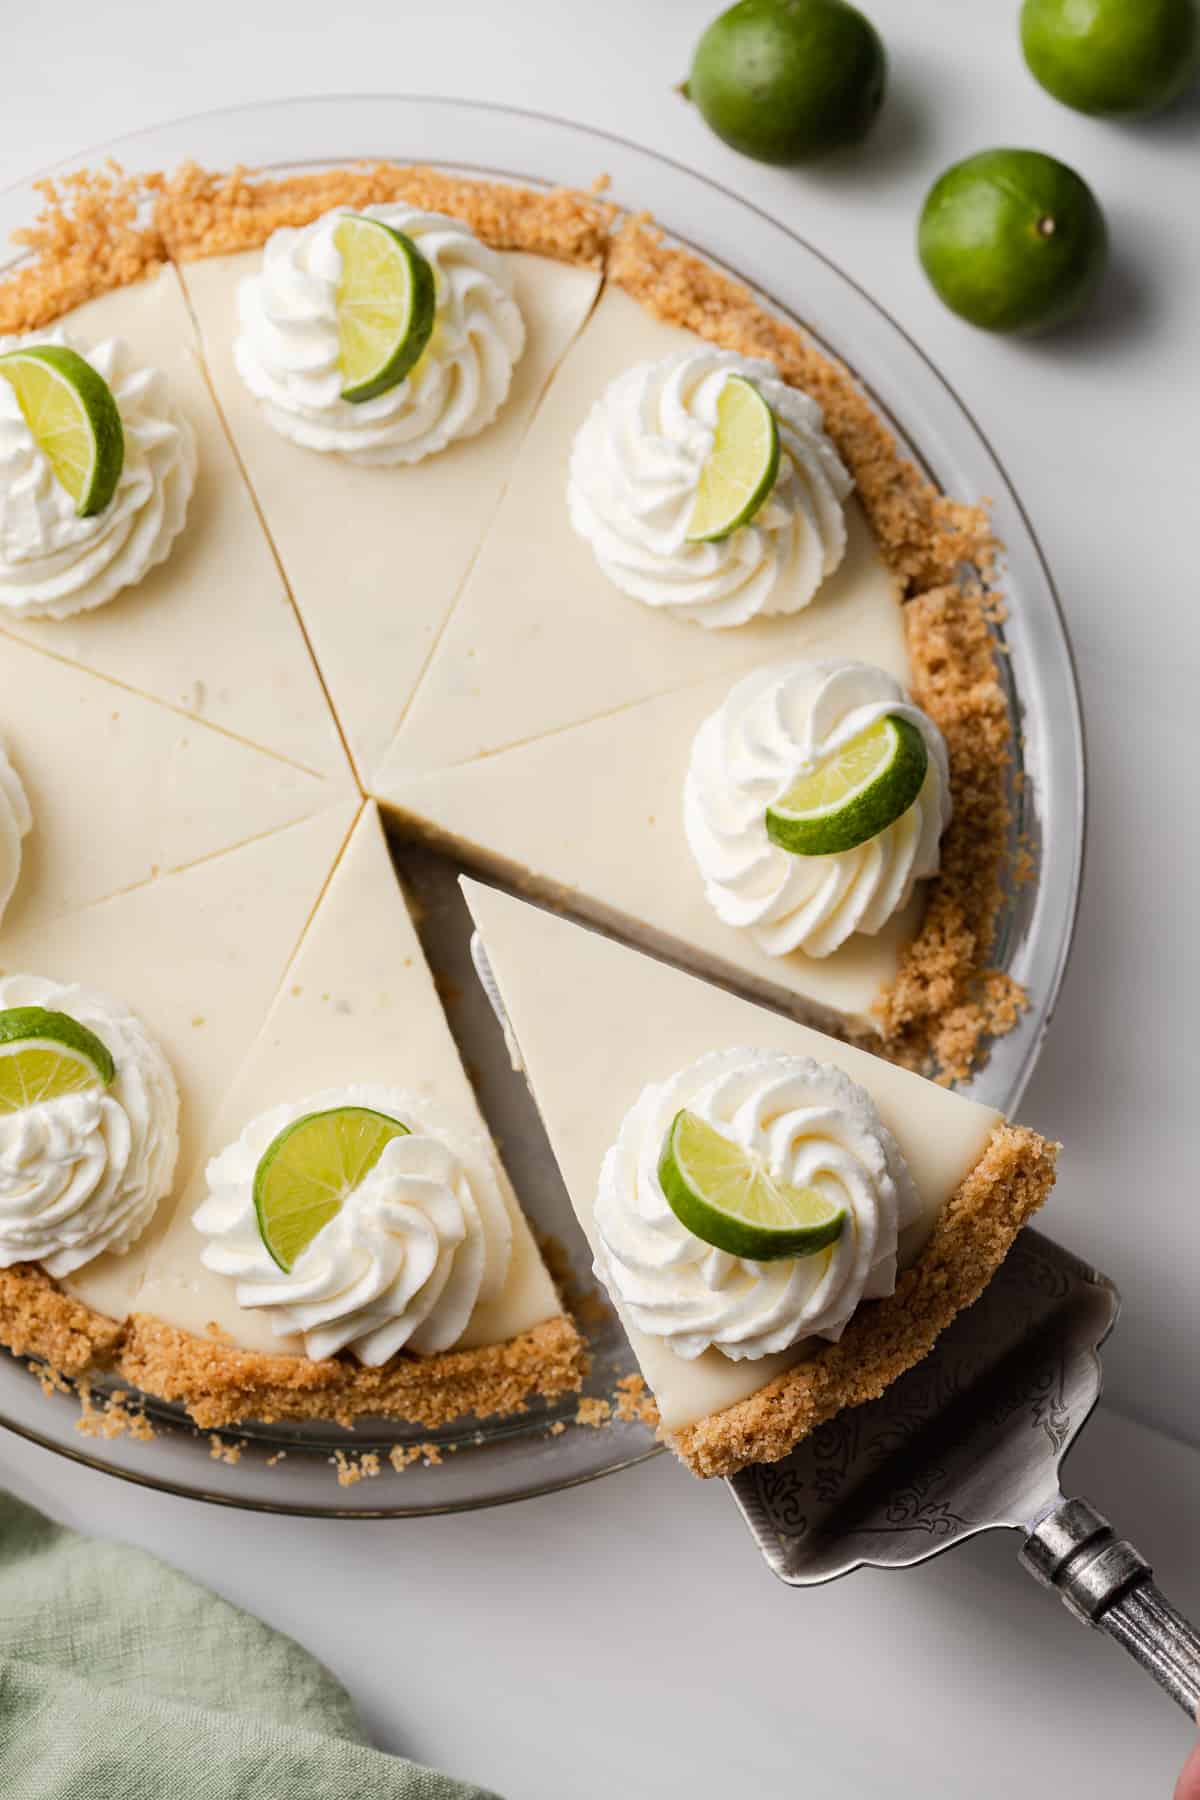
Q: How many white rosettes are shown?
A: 8